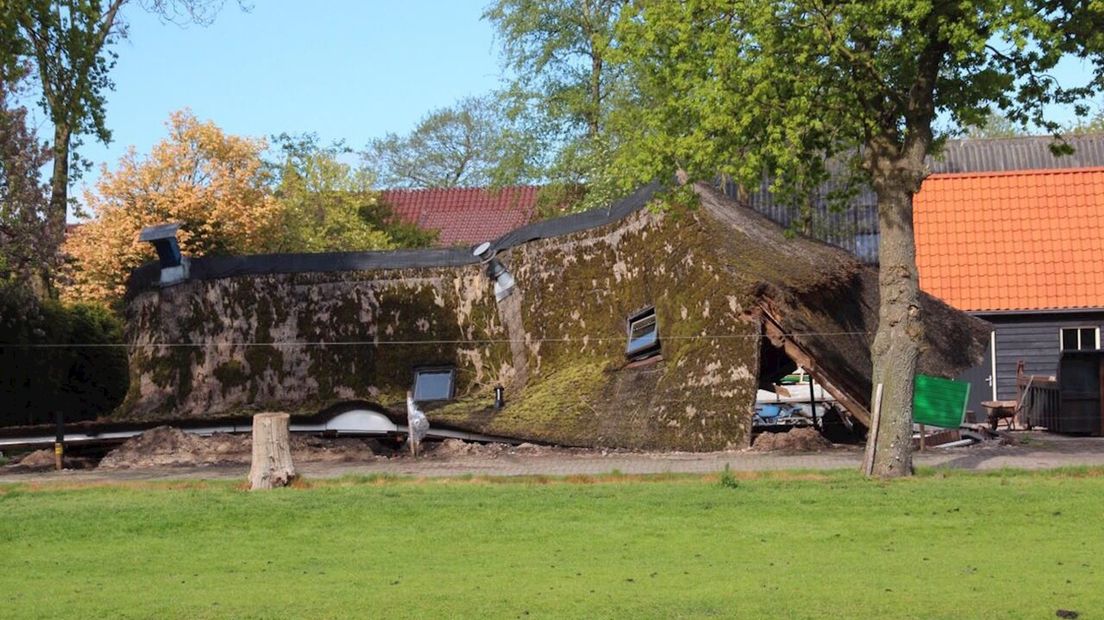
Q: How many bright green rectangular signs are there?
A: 1